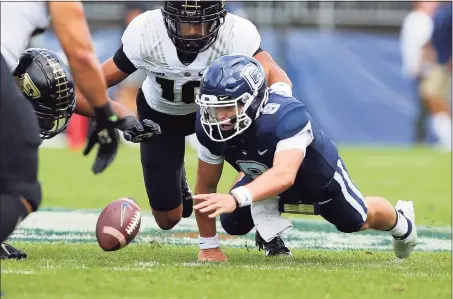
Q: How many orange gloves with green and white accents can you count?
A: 0